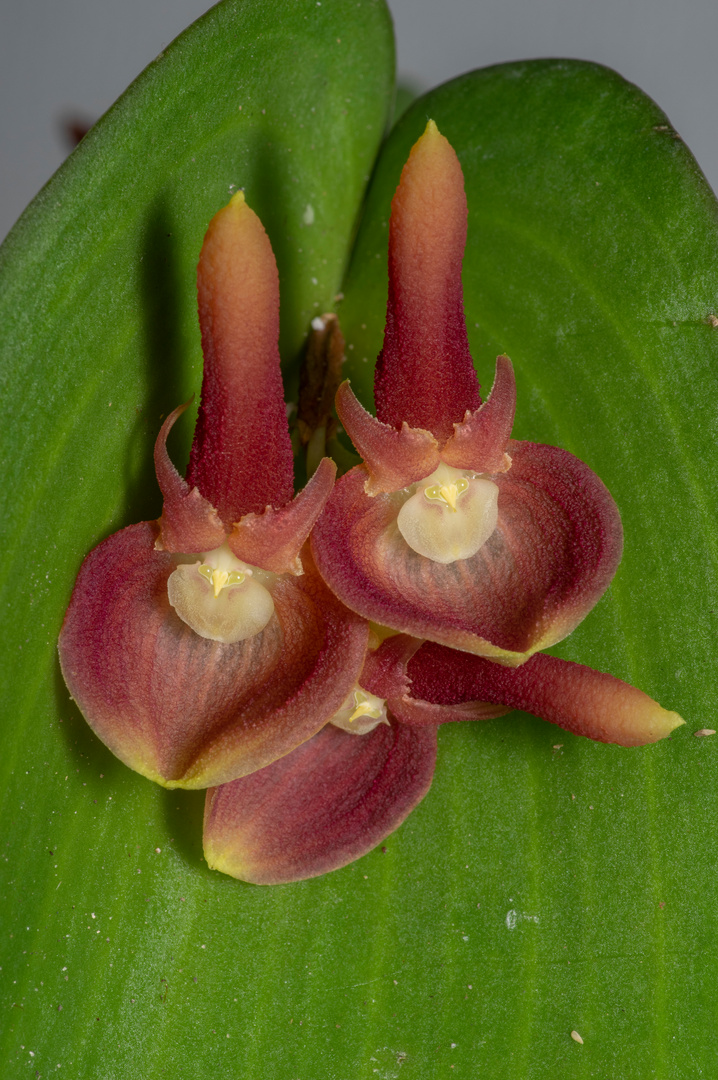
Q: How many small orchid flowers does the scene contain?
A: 3